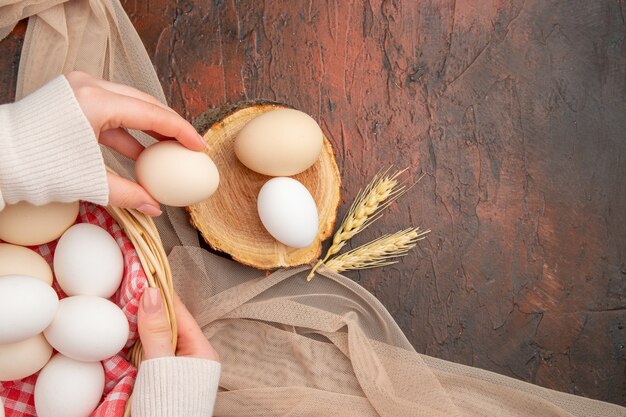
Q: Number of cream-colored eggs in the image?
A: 5